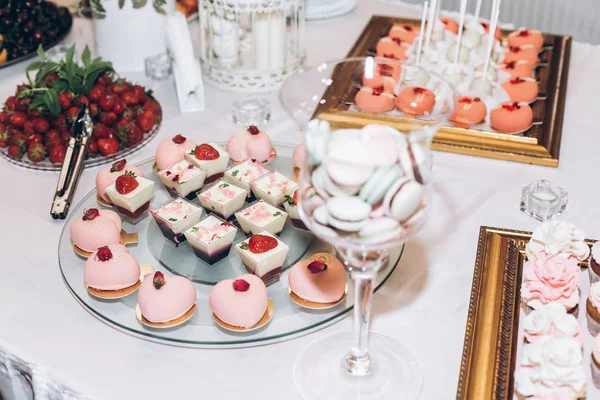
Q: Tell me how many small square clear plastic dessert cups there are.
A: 11